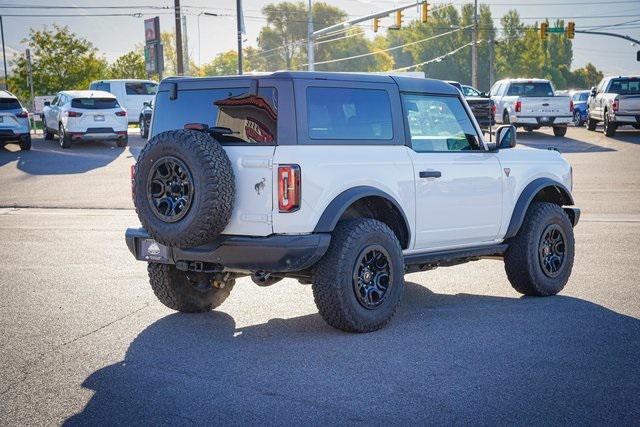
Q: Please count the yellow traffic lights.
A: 5